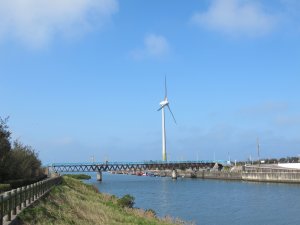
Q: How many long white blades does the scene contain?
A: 3